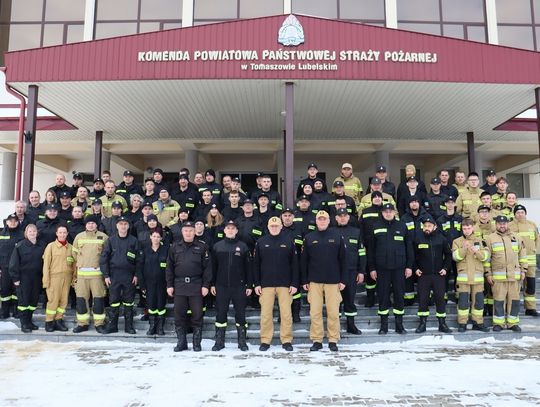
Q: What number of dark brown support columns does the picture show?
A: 5